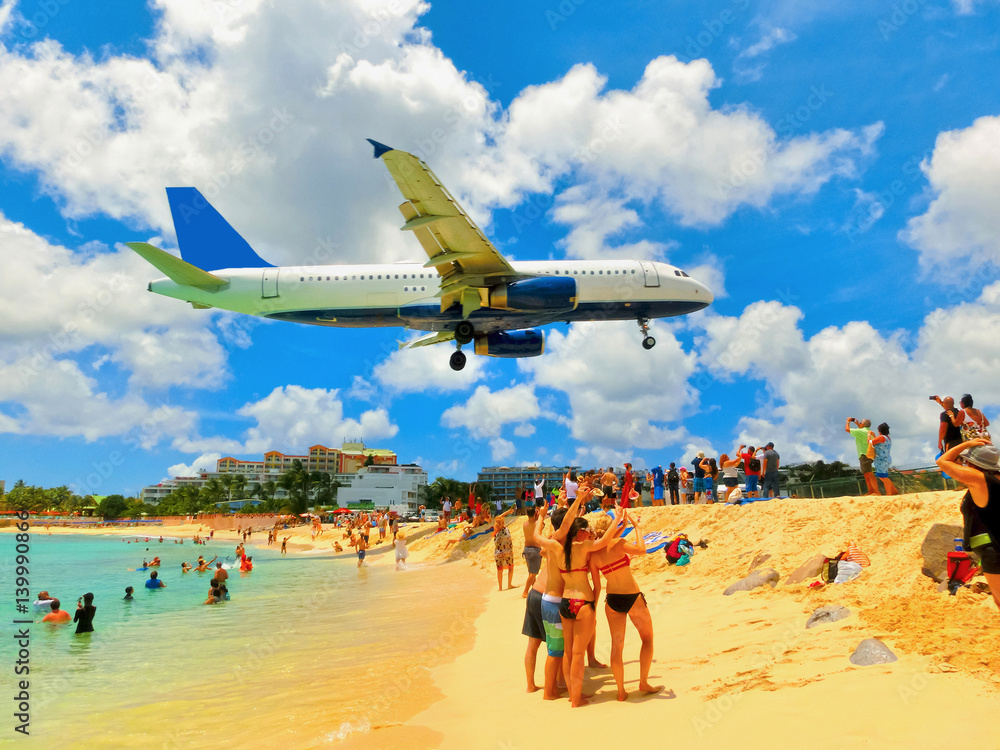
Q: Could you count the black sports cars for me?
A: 0